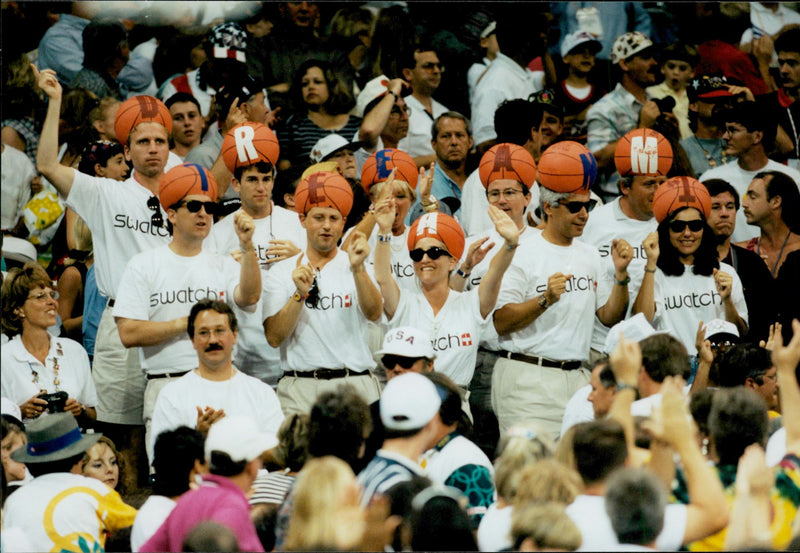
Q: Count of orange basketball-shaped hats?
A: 10